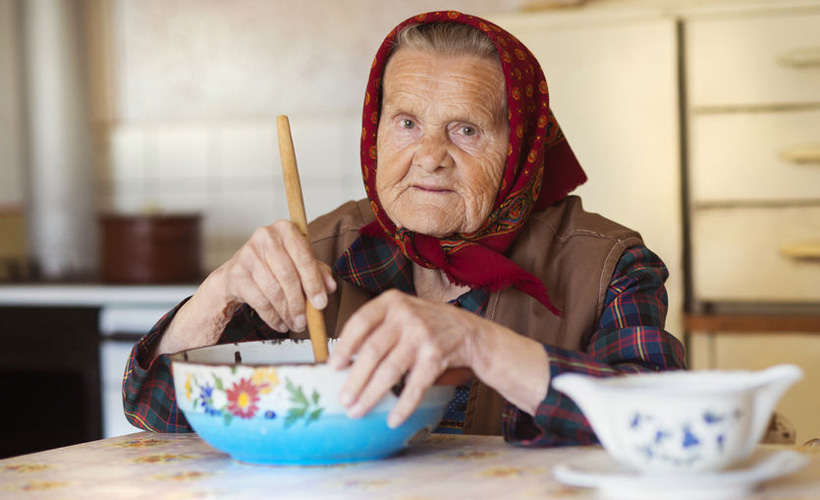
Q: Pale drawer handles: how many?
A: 3